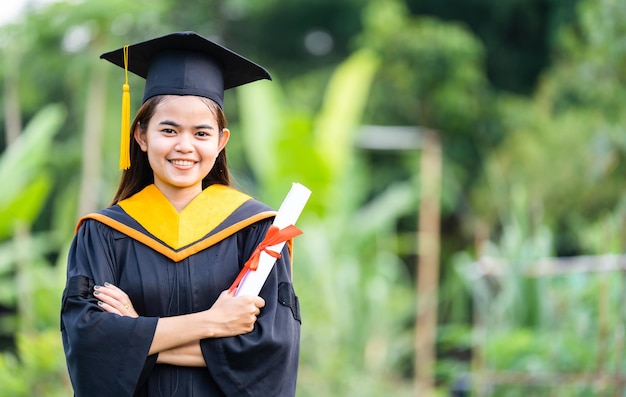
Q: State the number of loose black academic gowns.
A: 1